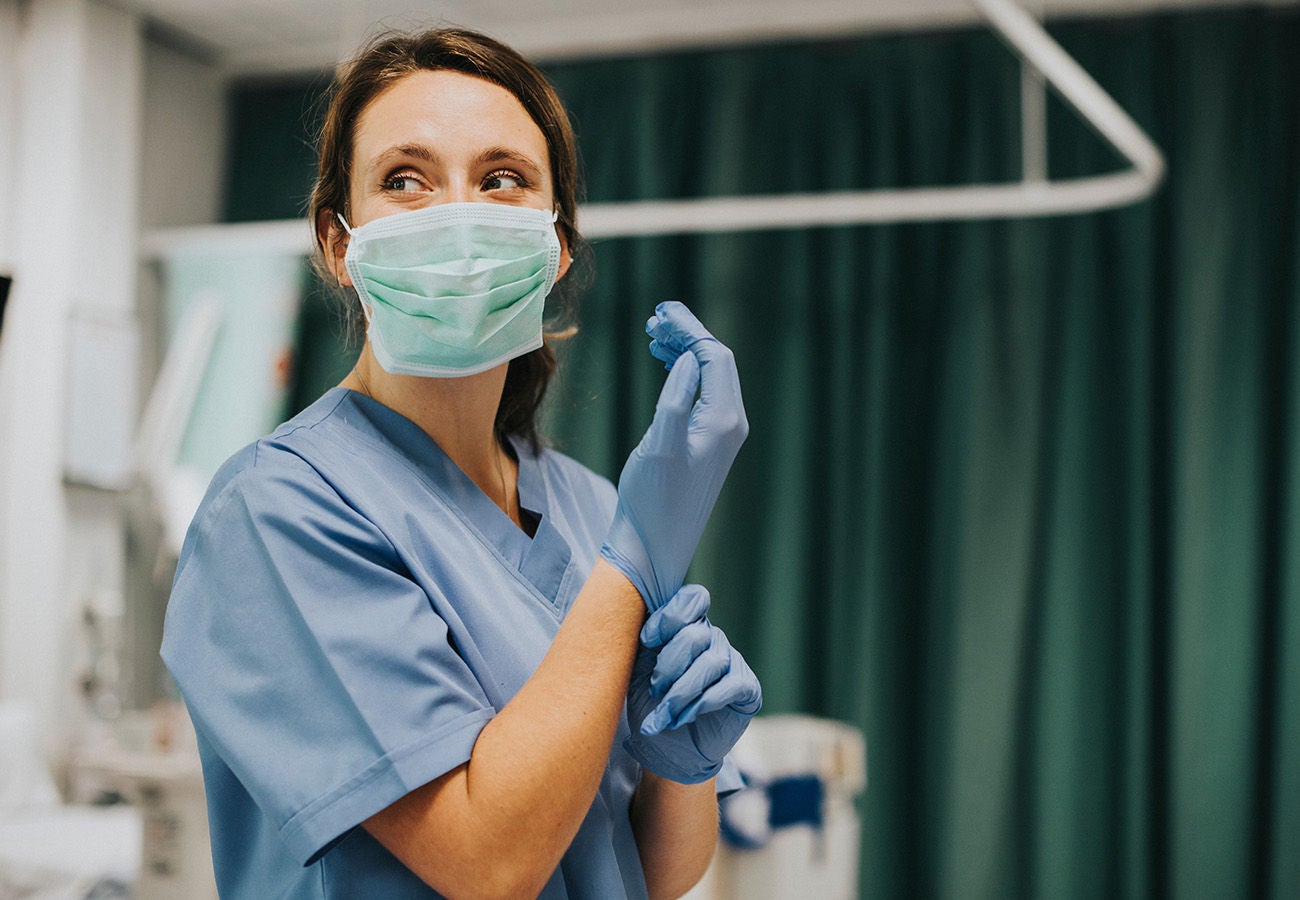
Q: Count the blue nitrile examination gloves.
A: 2